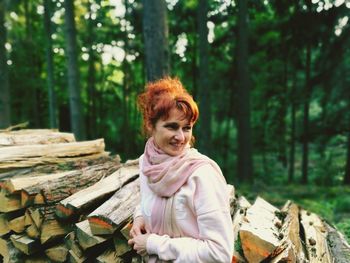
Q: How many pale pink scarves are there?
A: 1